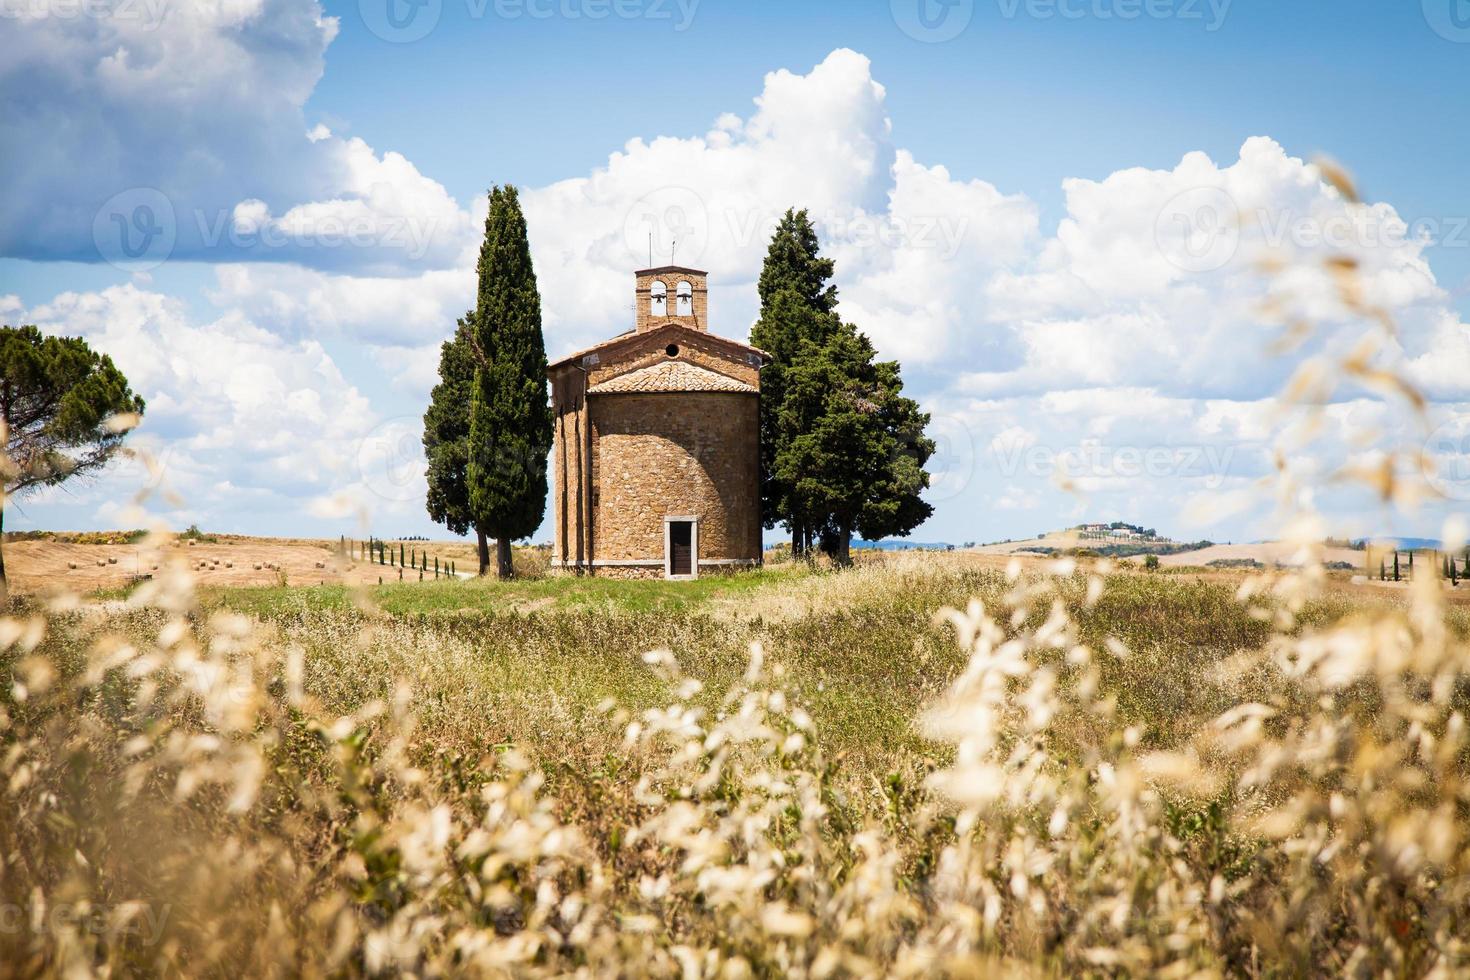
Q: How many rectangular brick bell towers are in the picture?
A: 1